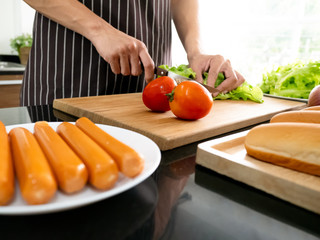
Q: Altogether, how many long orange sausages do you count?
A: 5